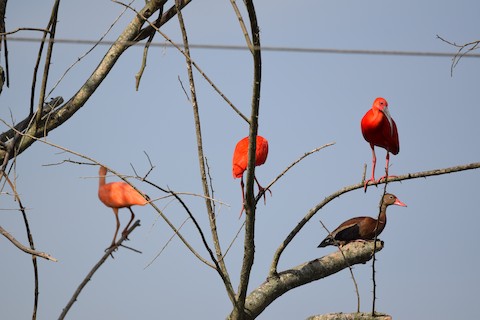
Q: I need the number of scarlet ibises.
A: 3